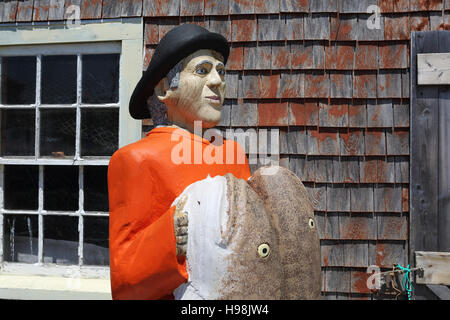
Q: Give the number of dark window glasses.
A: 12